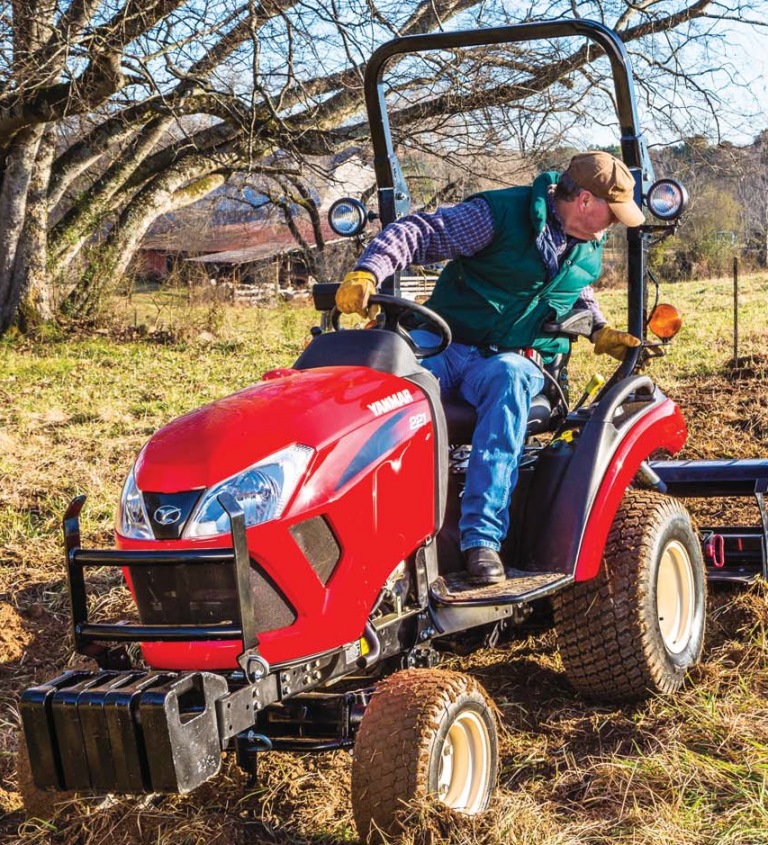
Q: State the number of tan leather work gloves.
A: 2